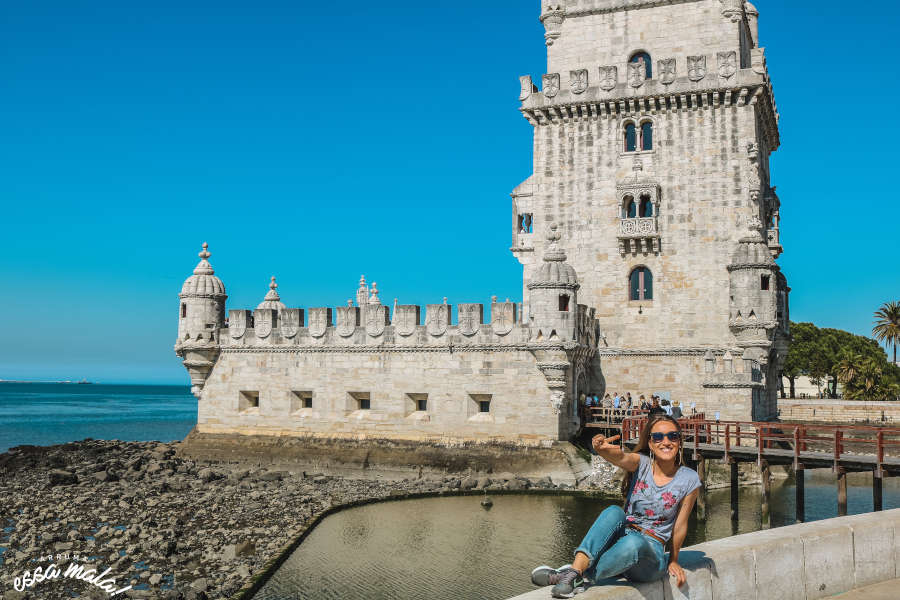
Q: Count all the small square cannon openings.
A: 5